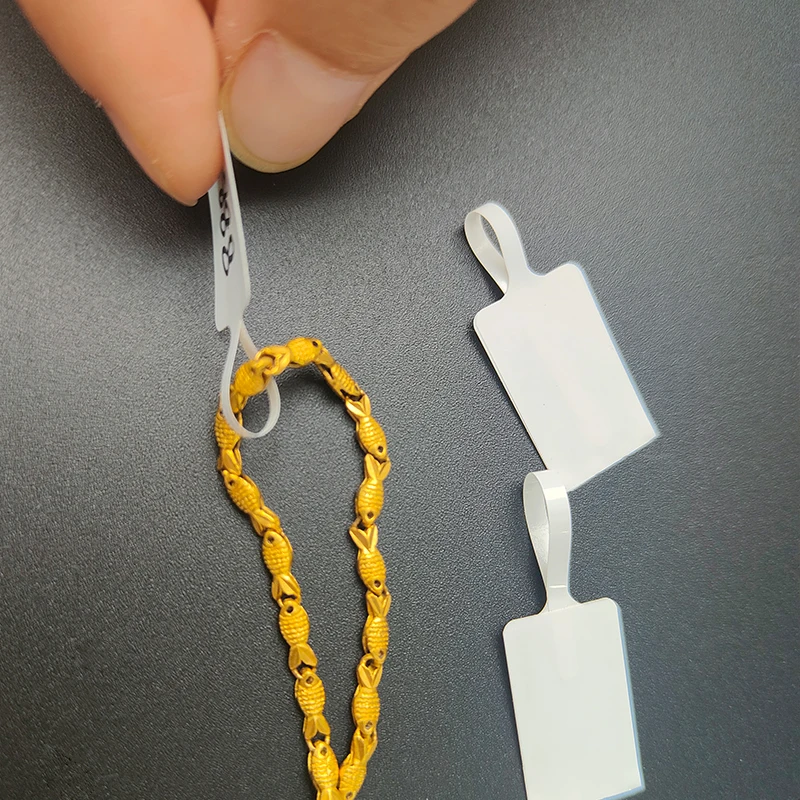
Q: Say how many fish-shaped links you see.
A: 15